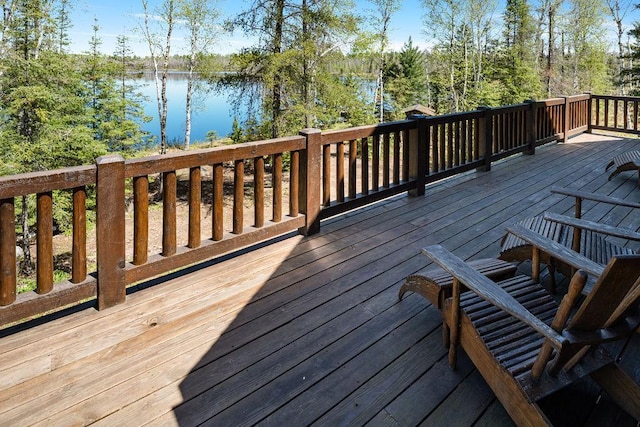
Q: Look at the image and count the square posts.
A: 7